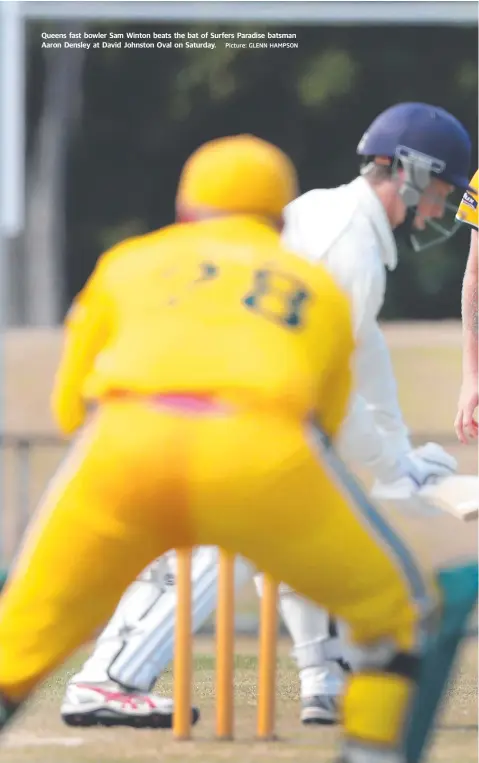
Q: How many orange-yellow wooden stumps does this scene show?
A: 3